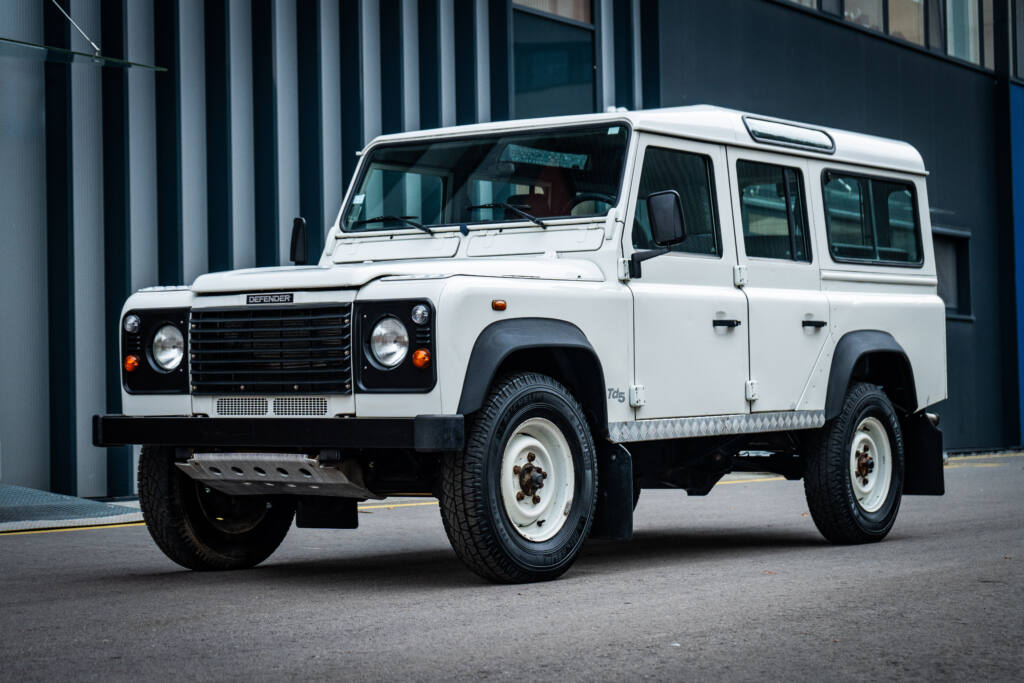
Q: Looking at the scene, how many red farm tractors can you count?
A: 0